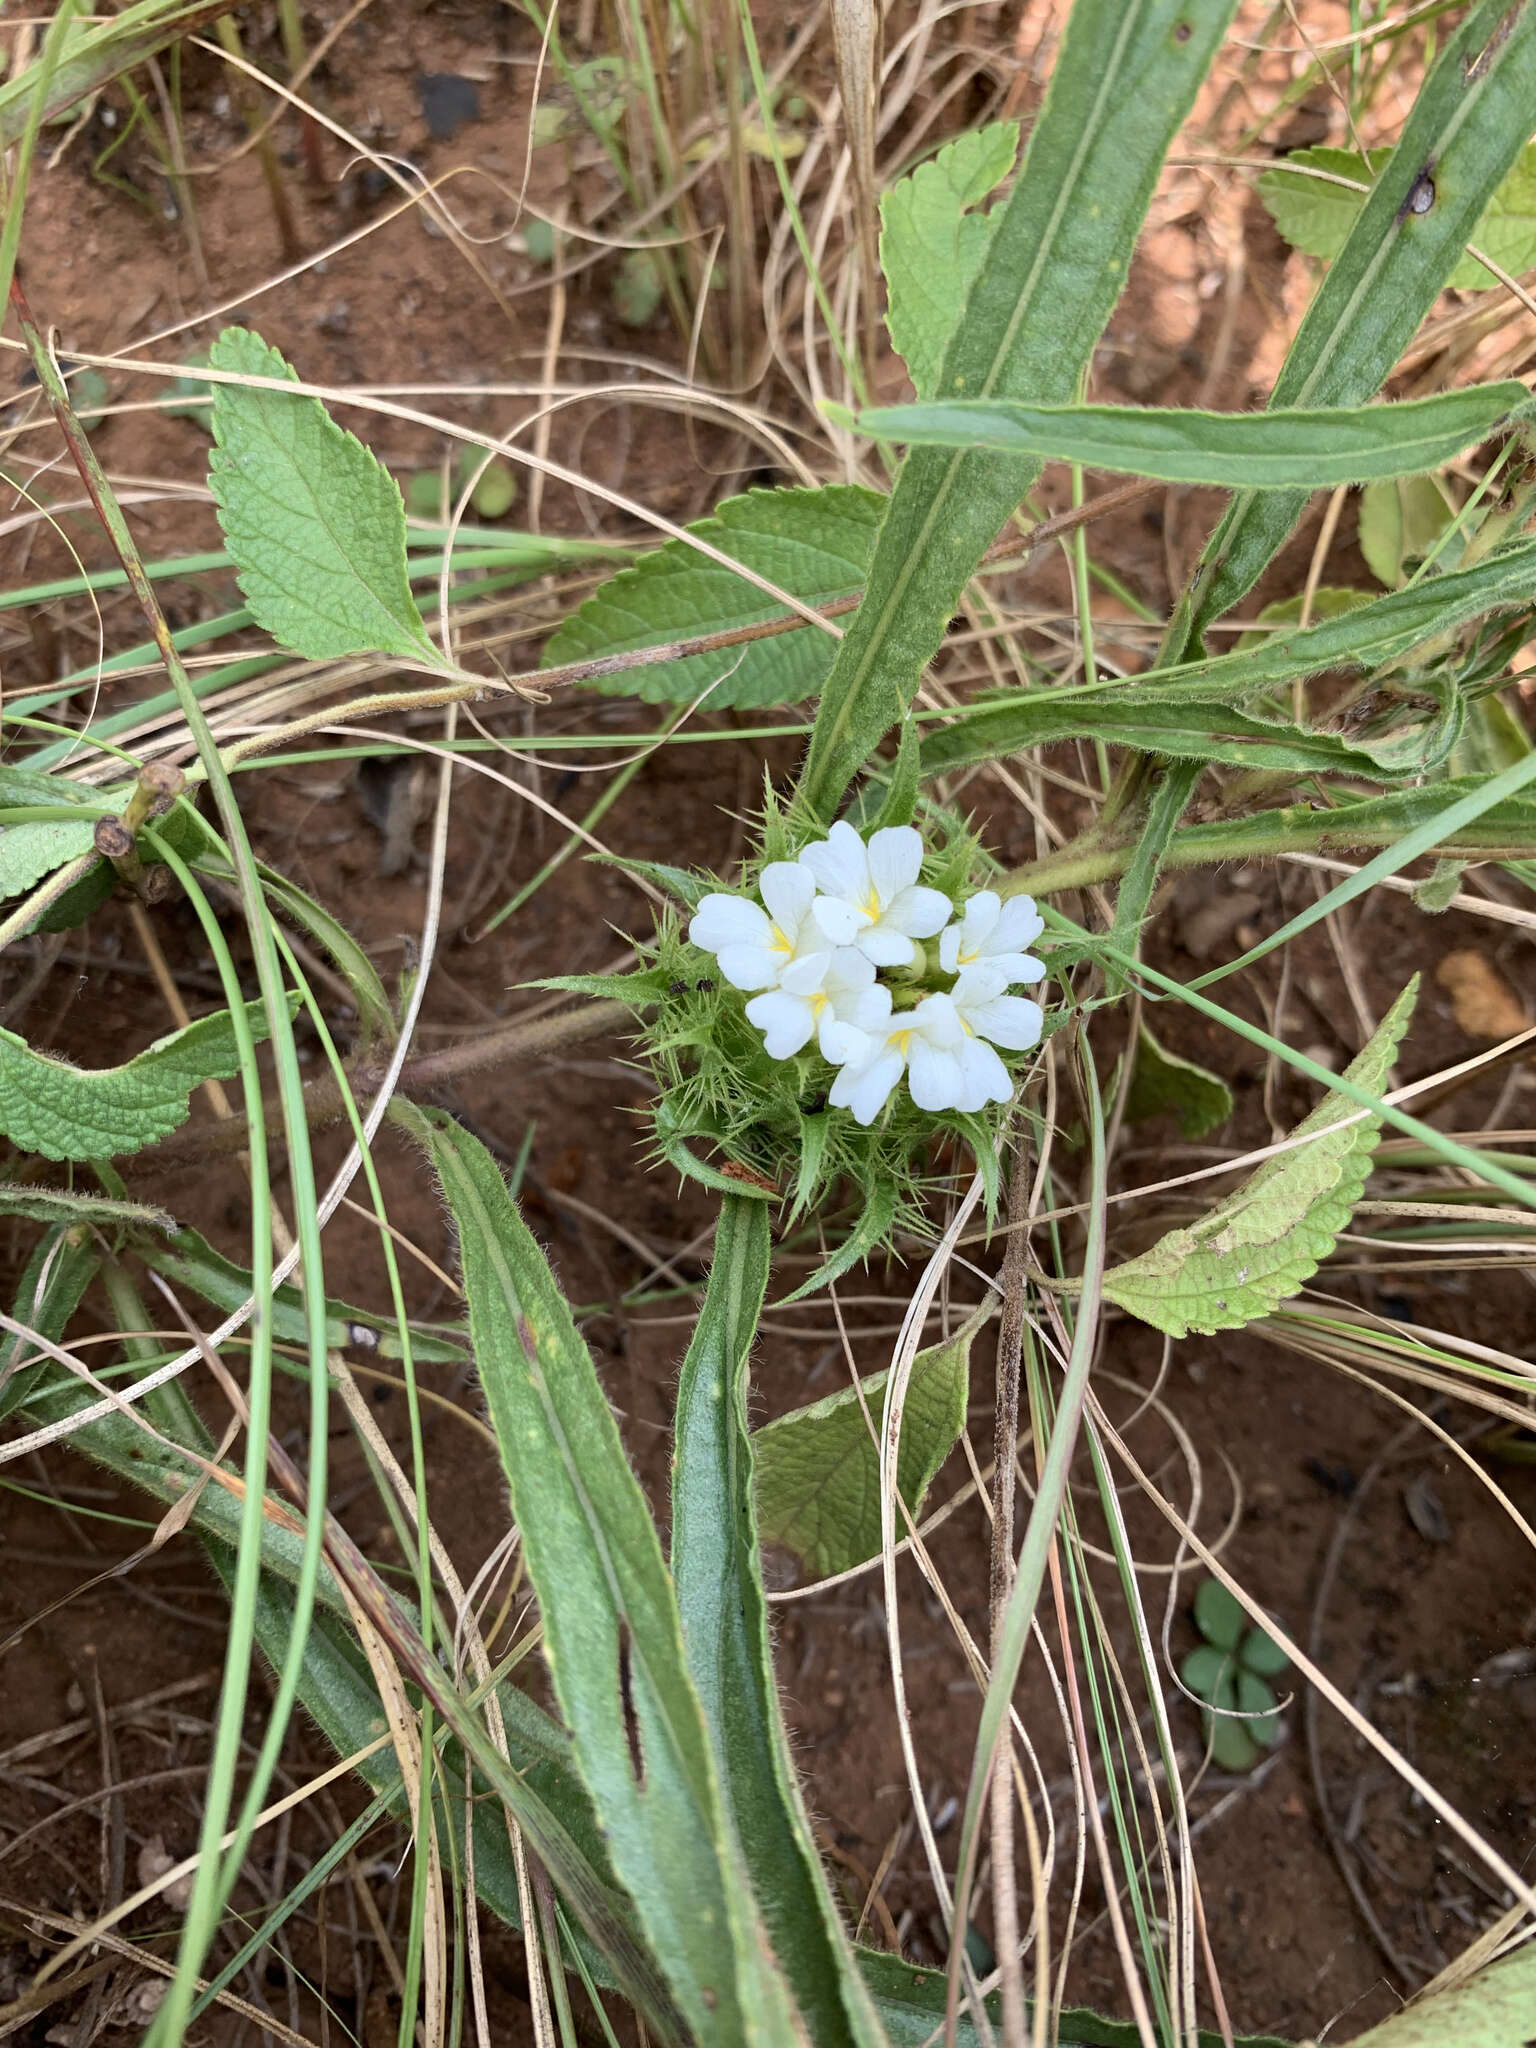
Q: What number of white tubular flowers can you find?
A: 6